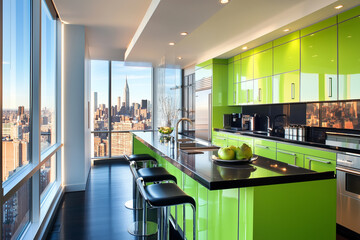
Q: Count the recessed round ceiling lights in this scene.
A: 7